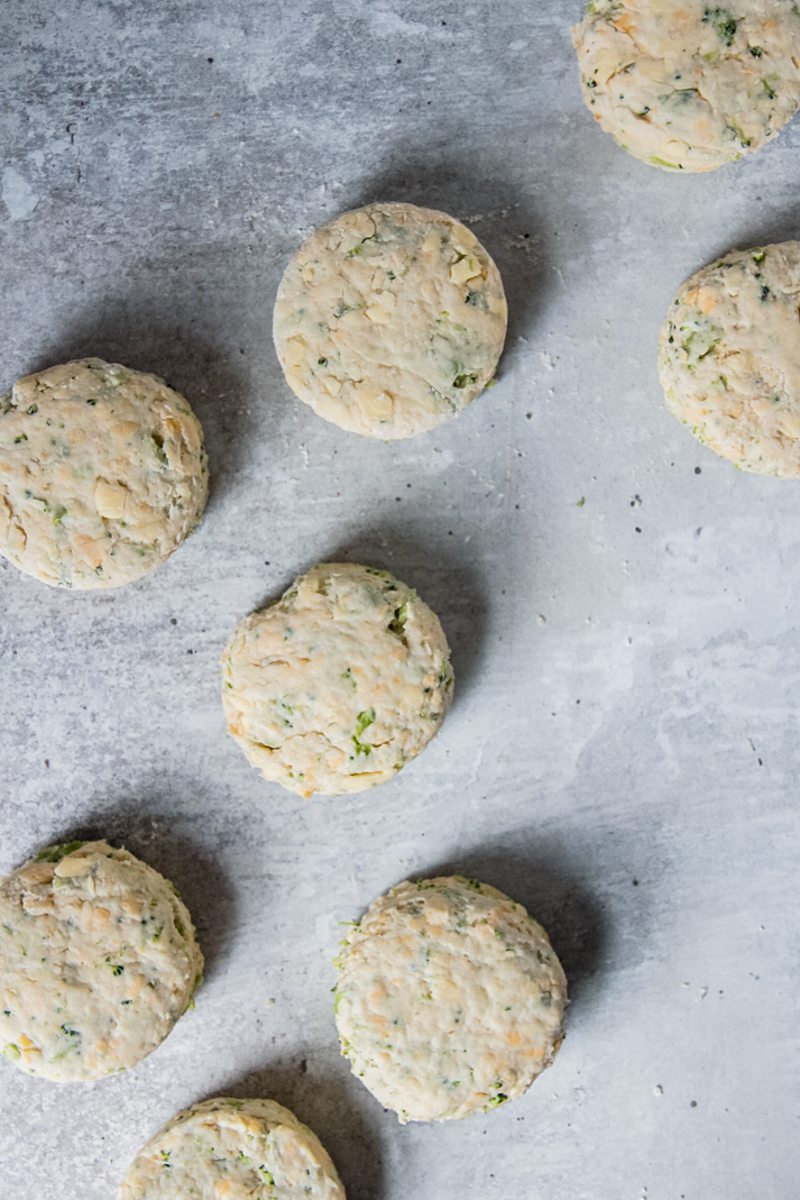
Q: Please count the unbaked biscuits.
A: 8